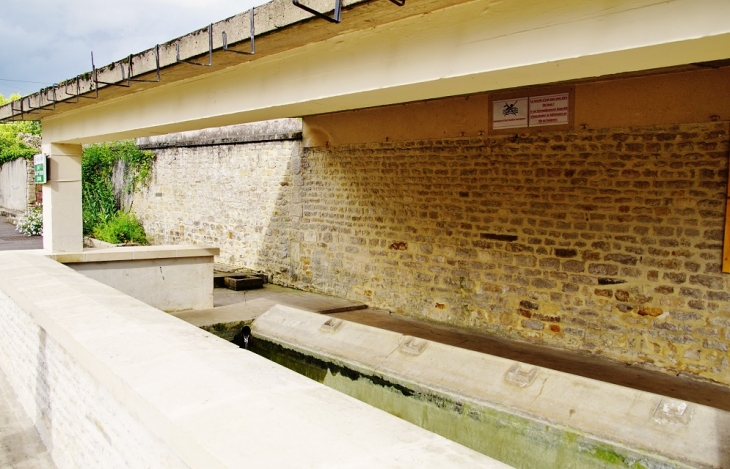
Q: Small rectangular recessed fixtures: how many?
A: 4